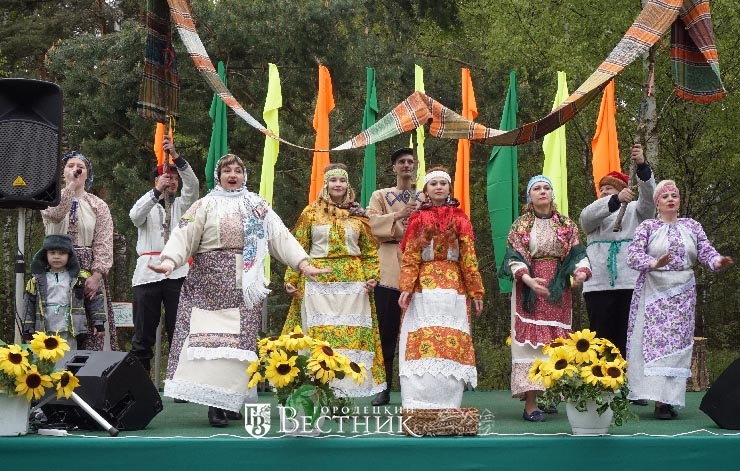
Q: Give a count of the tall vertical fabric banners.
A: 10